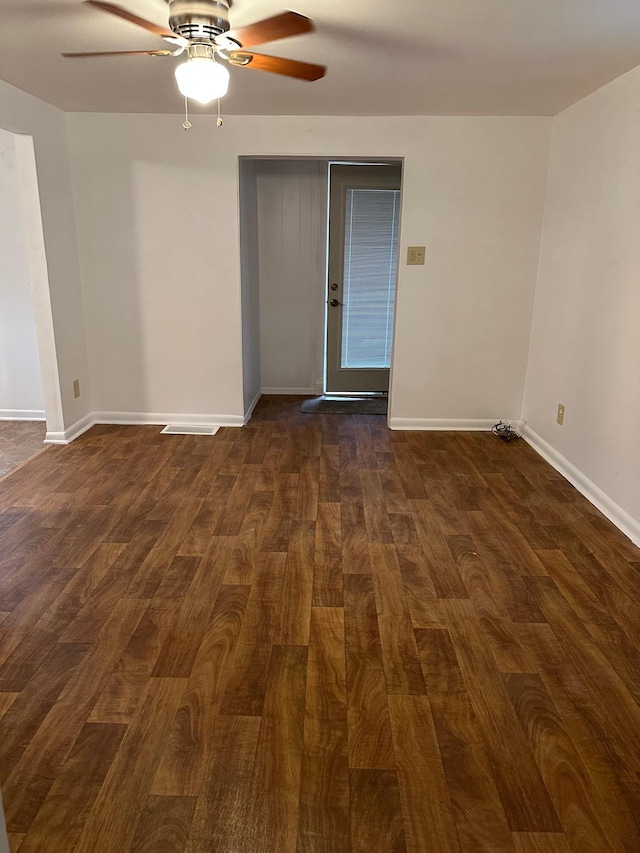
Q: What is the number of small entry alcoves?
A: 1